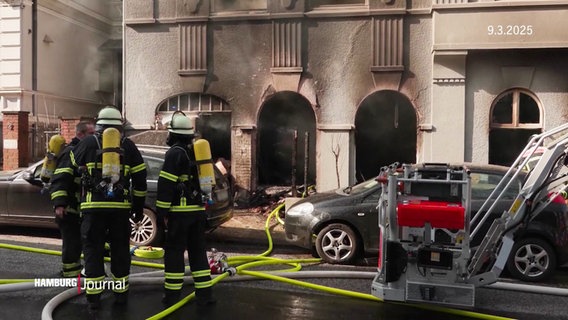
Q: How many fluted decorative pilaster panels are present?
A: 3